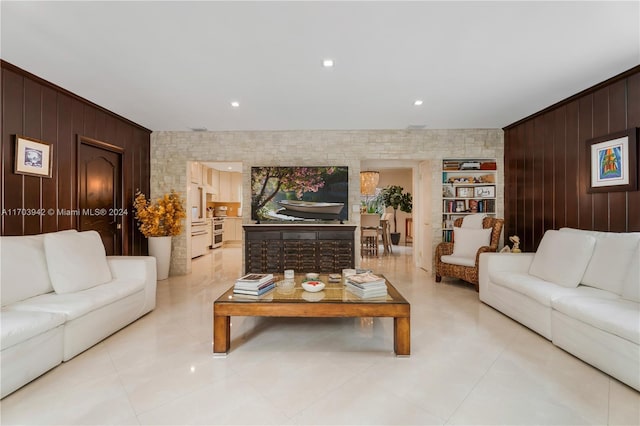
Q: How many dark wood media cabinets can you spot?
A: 1